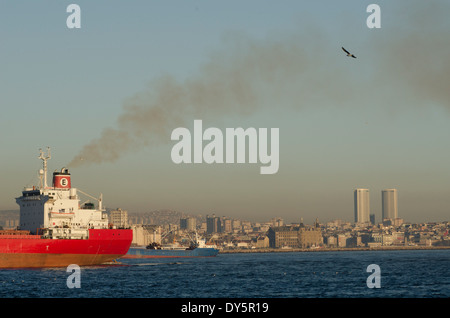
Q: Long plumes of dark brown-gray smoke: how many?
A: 1